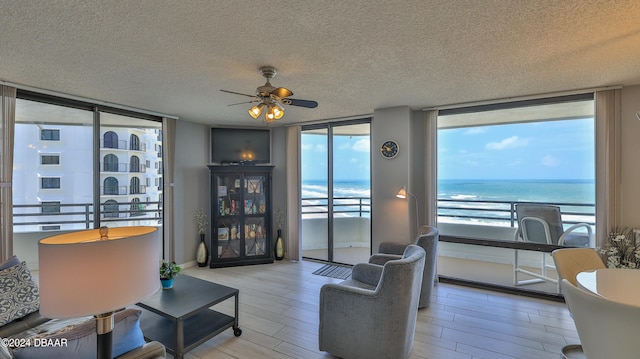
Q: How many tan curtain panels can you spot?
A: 5